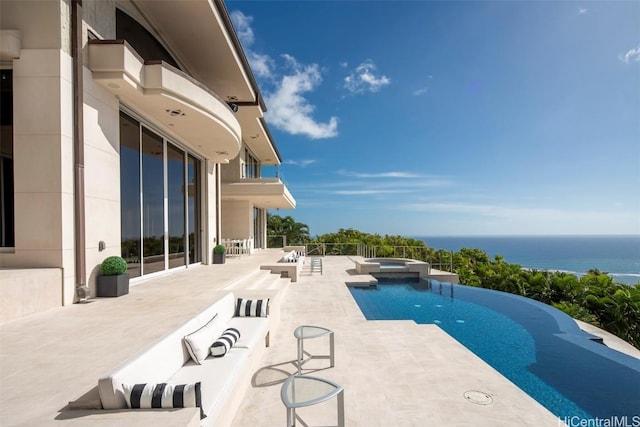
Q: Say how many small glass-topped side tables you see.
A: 2